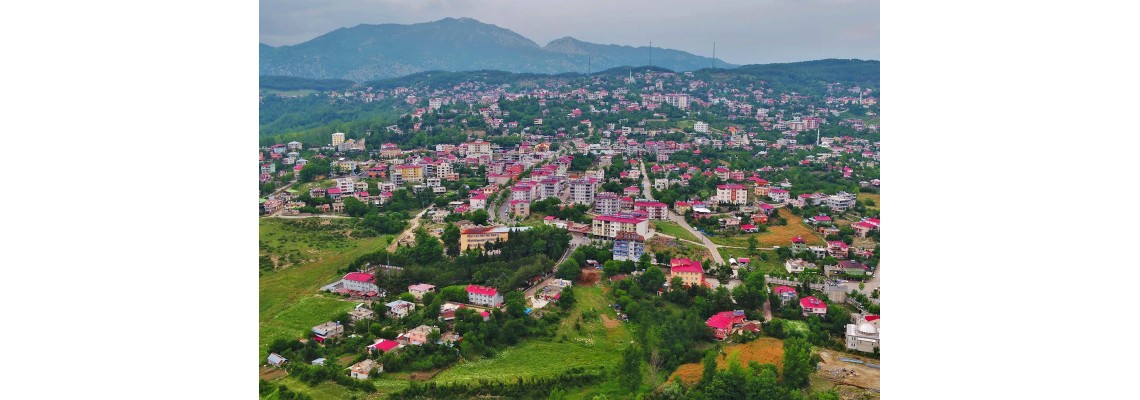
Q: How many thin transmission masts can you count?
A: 3